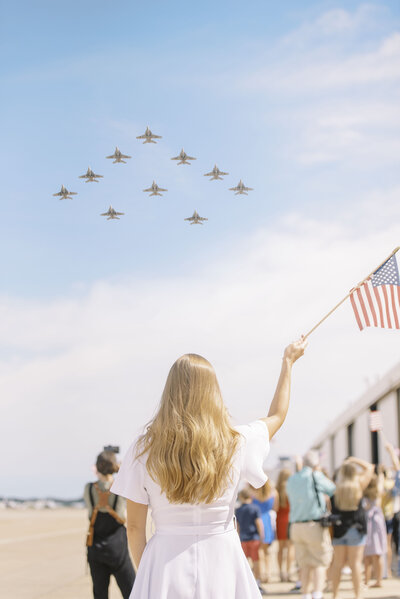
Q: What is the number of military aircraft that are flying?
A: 10